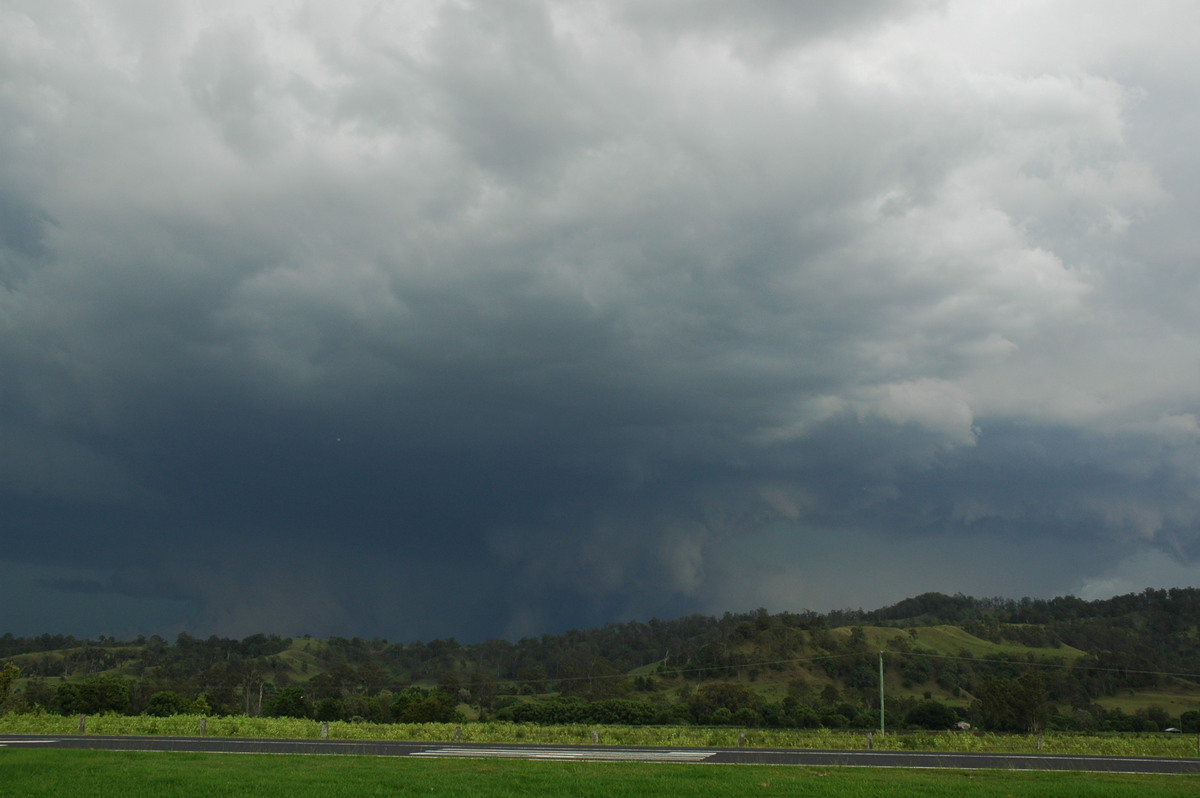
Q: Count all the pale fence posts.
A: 8